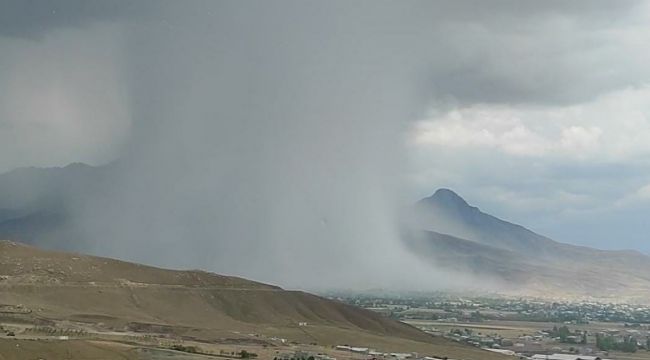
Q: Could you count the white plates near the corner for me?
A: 0